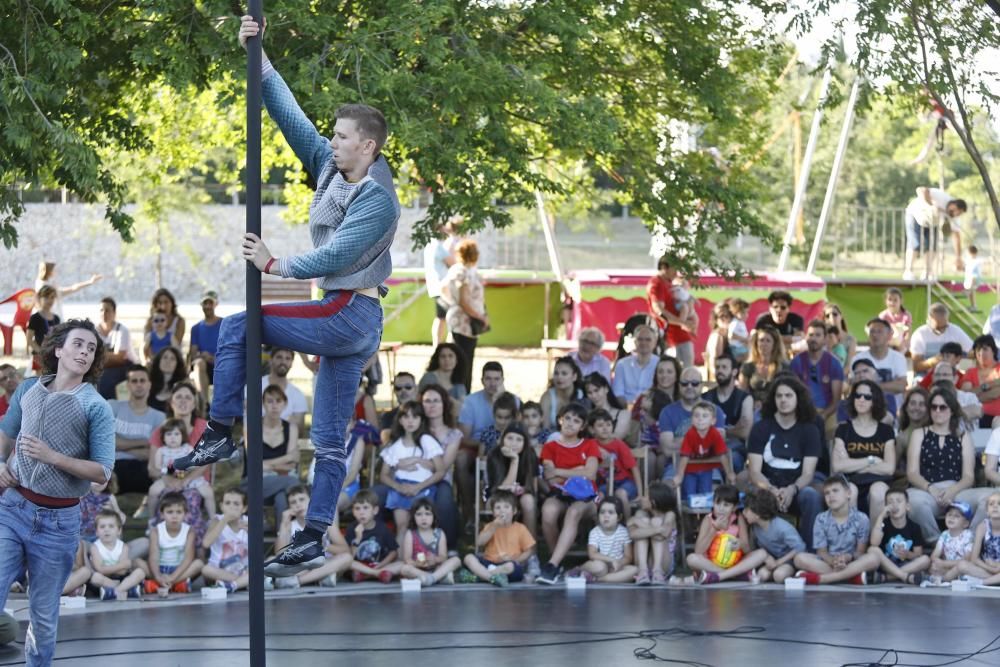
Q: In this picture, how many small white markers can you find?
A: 6